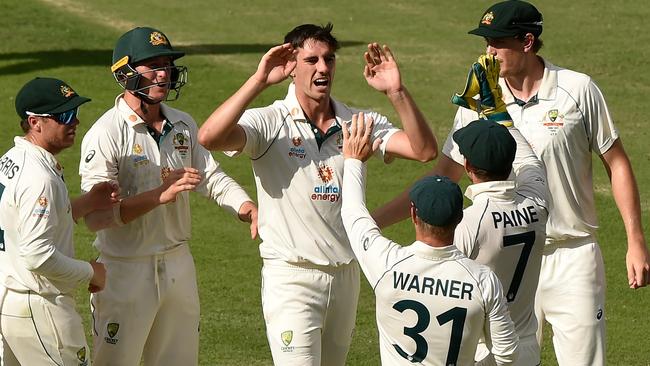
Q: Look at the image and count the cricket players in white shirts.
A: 6